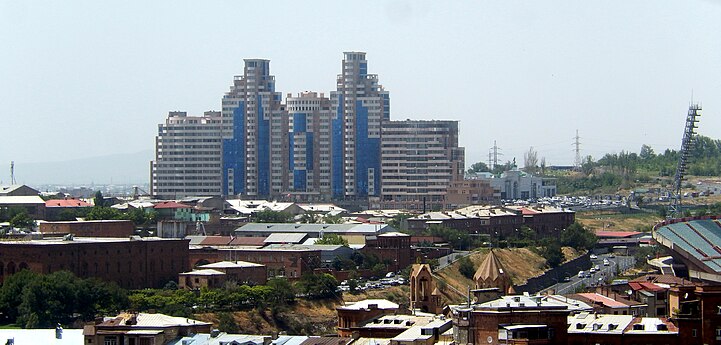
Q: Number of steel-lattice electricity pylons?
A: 3